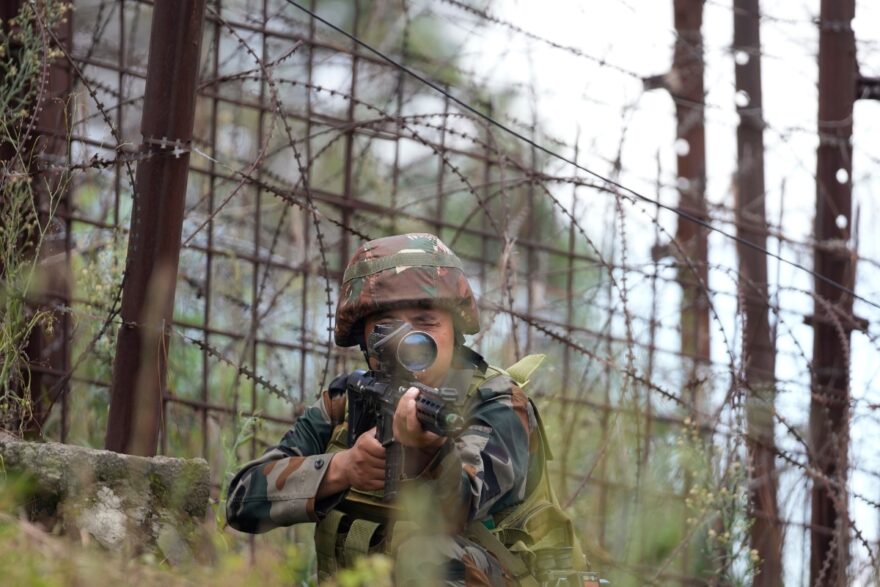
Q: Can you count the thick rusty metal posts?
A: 5